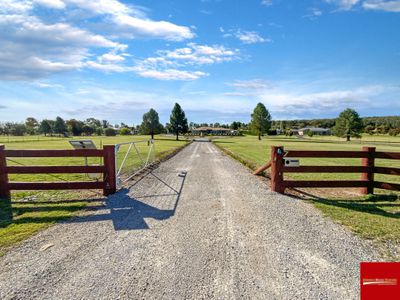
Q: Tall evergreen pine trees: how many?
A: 4